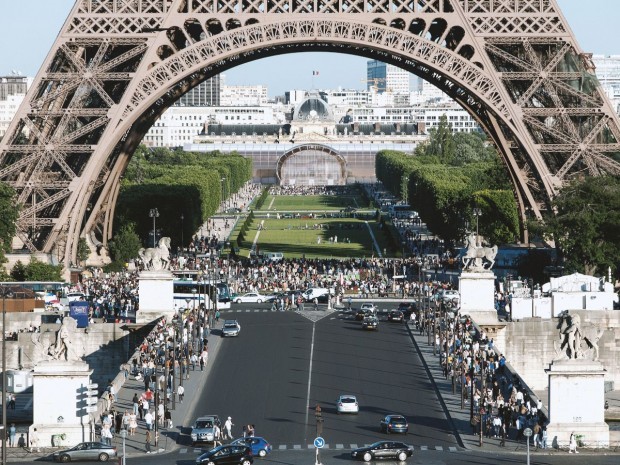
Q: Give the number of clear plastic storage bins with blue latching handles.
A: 0